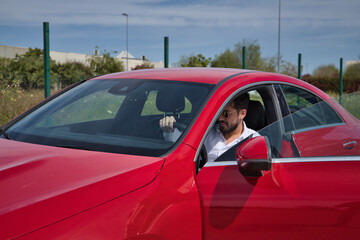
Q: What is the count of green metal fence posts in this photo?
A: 5